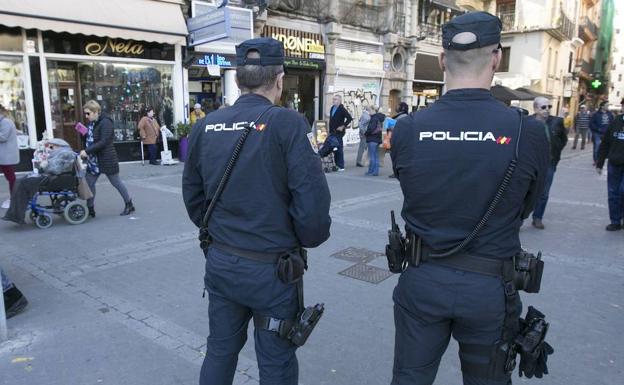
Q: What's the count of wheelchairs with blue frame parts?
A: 1